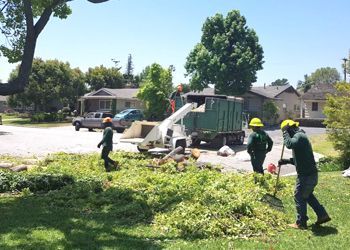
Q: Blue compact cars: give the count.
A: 1